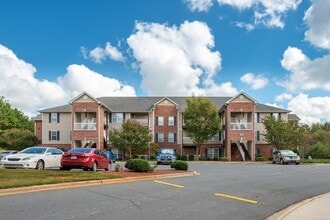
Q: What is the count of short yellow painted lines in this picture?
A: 2